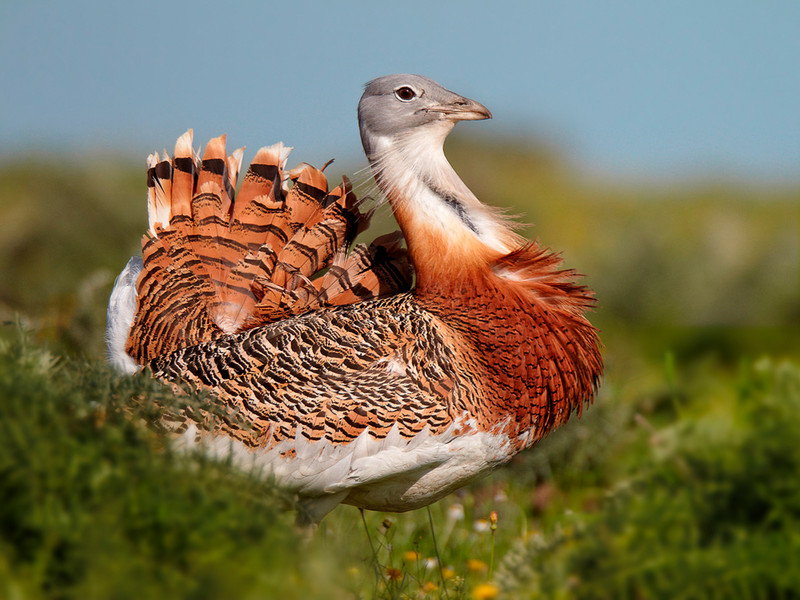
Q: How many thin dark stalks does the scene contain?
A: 2